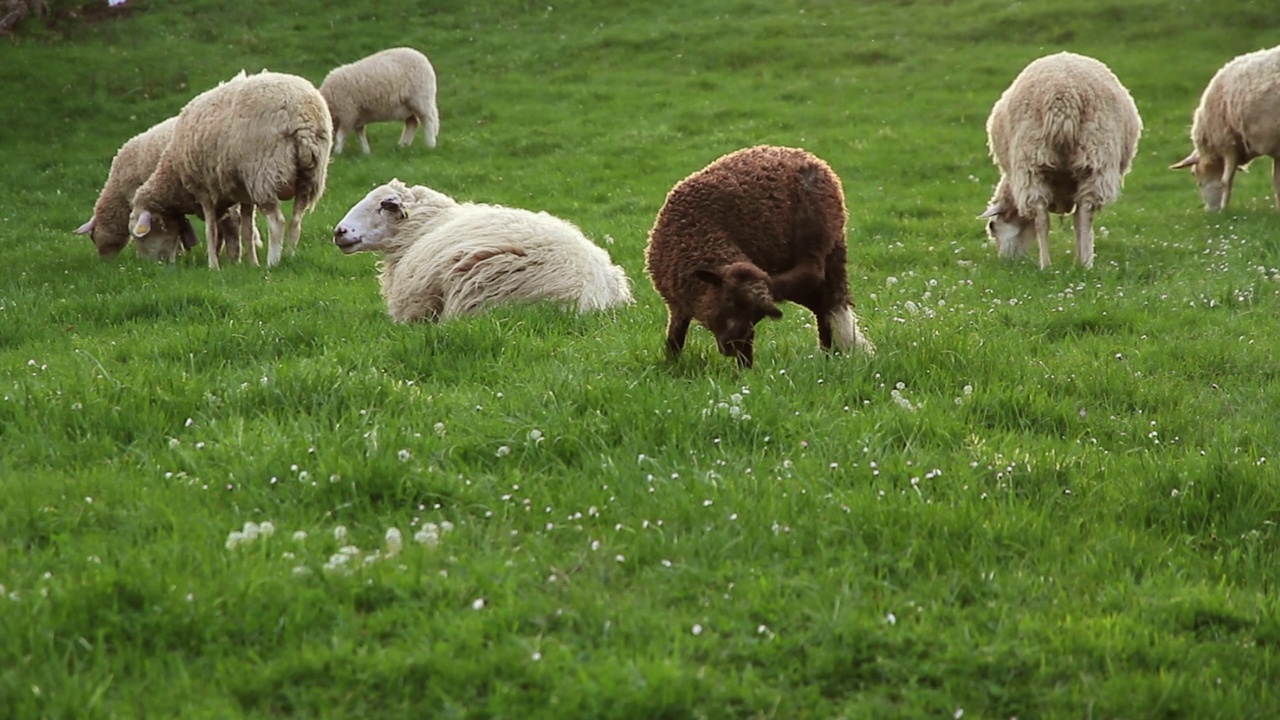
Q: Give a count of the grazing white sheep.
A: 5